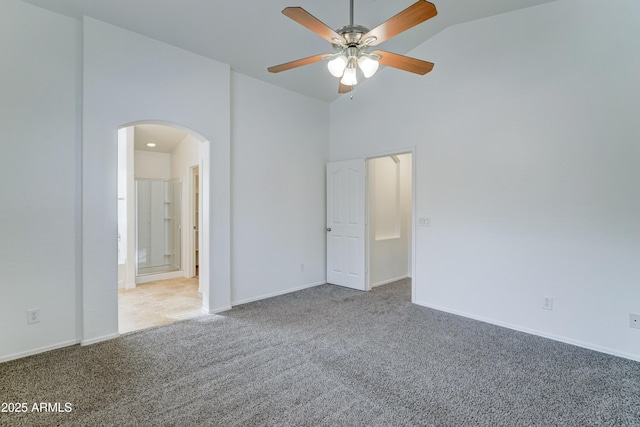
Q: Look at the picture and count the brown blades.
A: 5